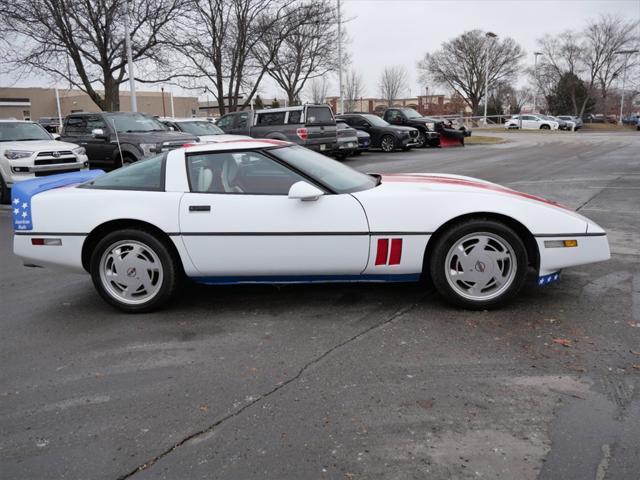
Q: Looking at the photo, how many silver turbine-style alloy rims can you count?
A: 2